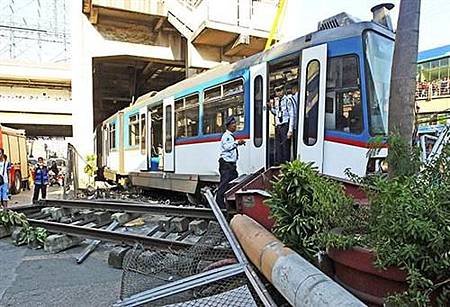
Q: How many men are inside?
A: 2